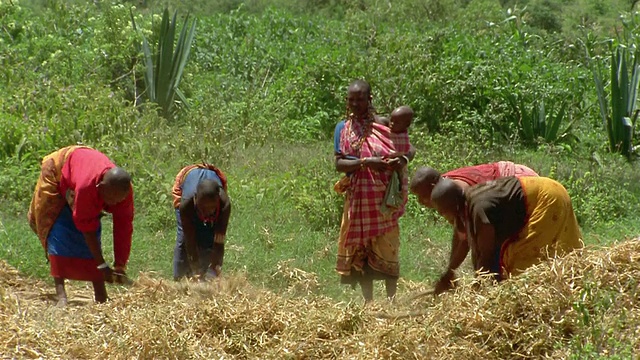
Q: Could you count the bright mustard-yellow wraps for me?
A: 1